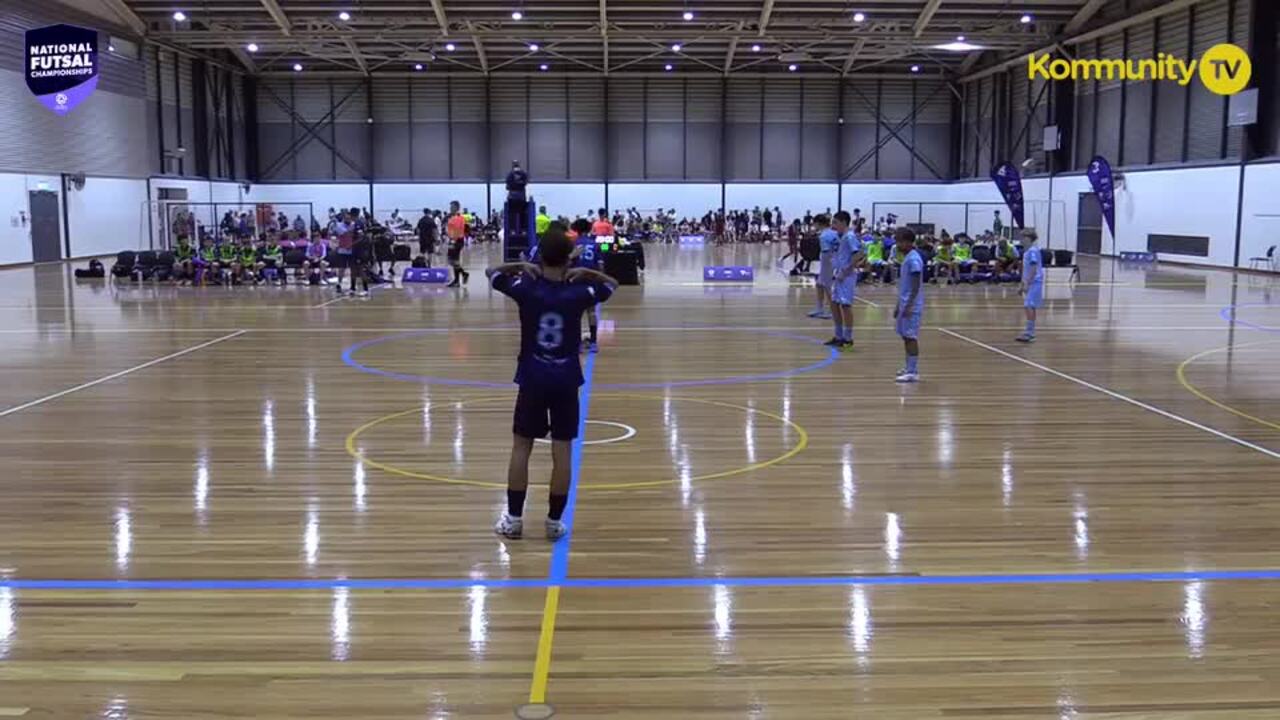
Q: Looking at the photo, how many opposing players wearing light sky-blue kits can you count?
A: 4